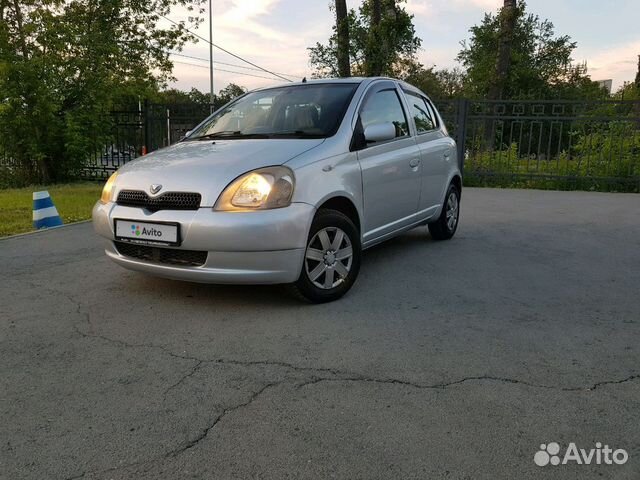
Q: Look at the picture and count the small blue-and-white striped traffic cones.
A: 1